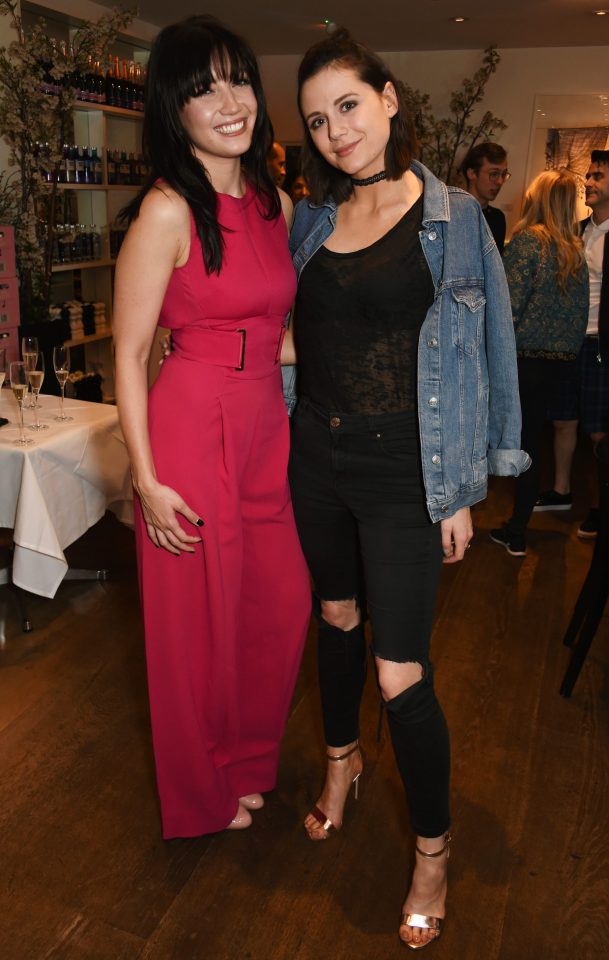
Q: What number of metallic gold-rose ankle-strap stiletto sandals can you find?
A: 2